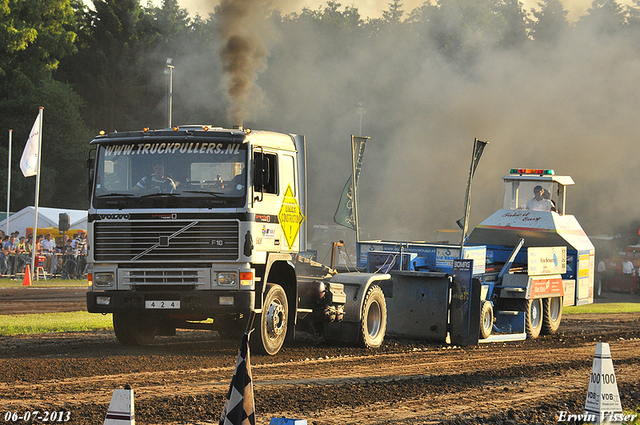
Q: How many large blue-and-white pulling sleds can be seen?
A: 1